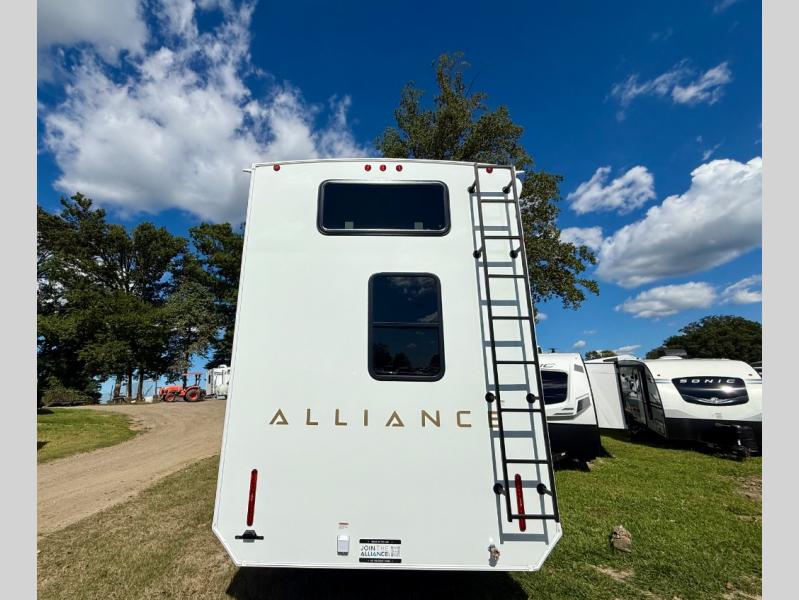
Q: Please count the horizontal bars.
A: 9